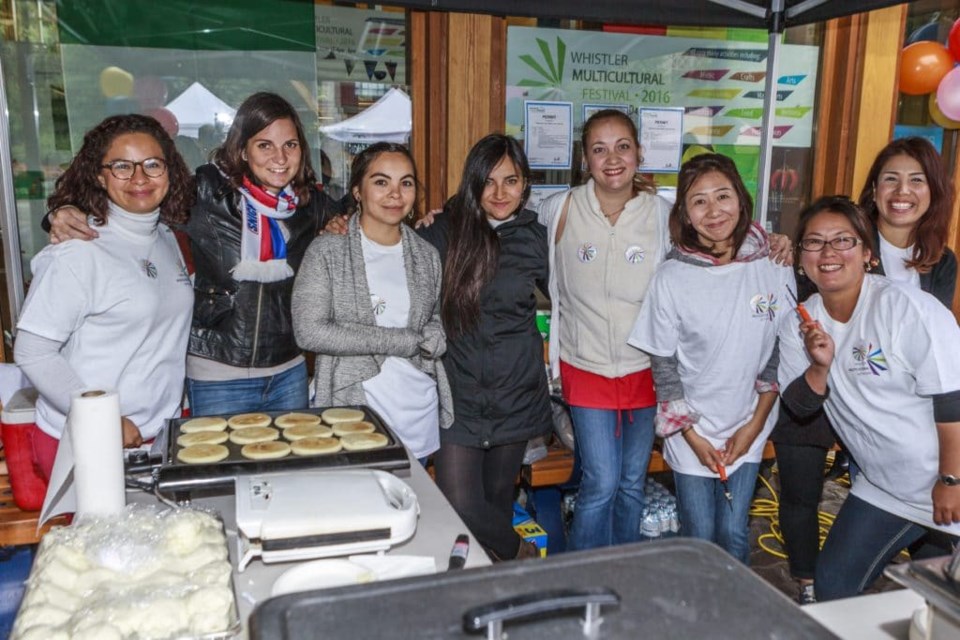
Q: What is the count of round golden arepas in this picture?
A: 12